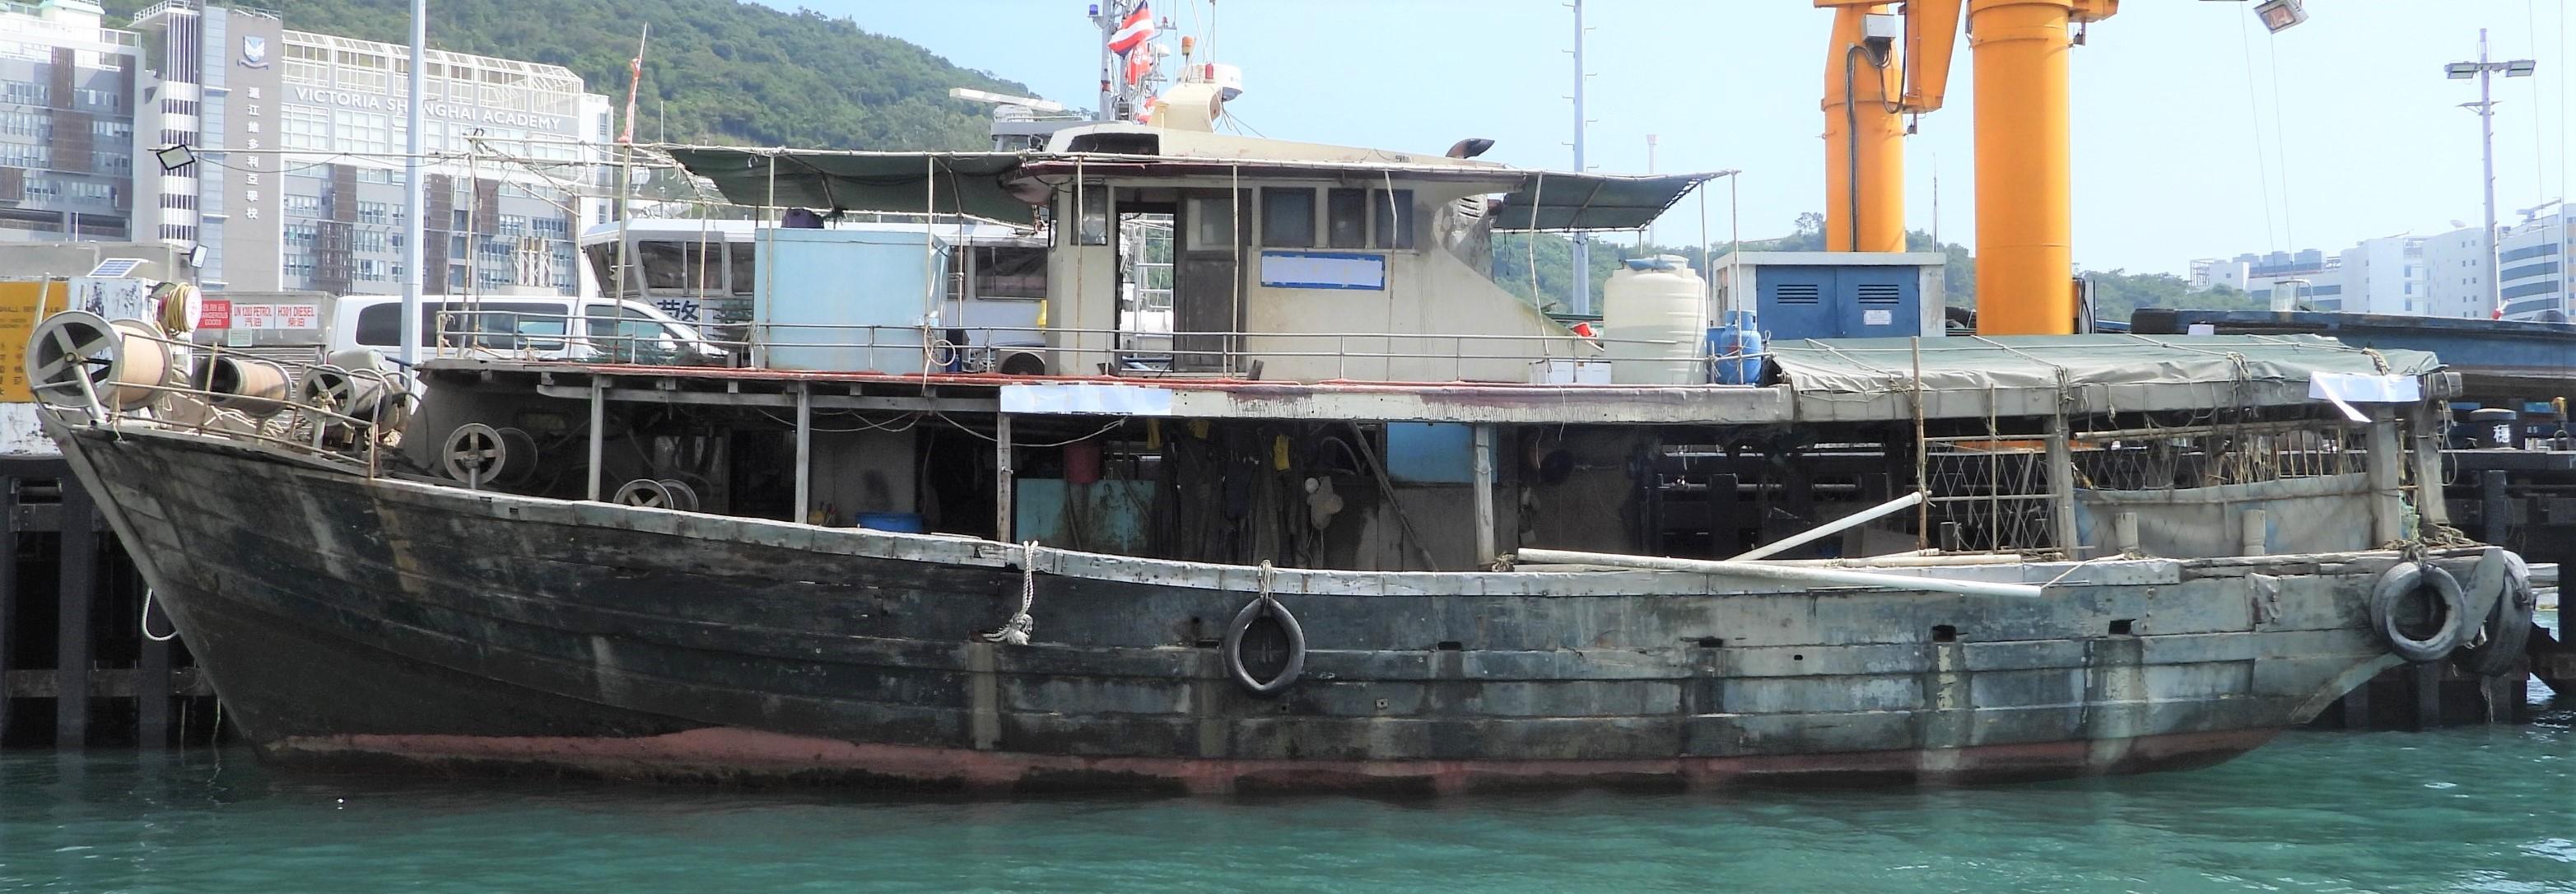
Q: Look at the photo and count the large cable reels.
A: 5